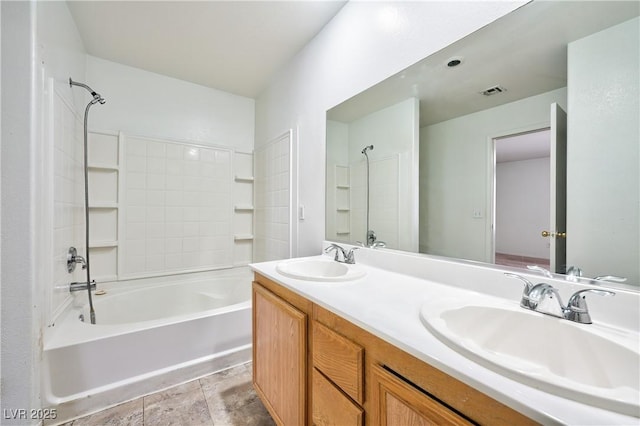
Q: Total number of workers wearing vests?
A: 0